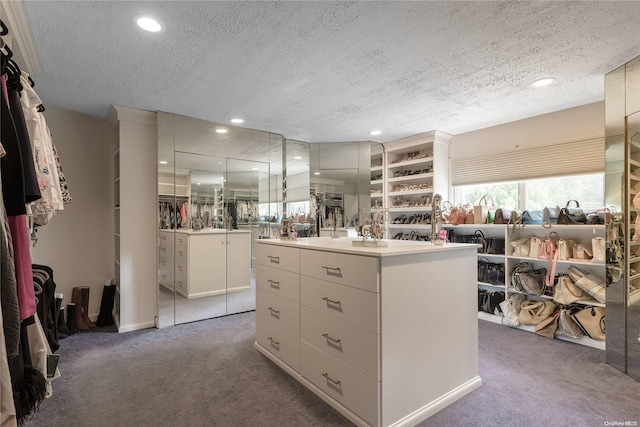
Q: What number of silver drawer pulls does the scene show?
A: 8